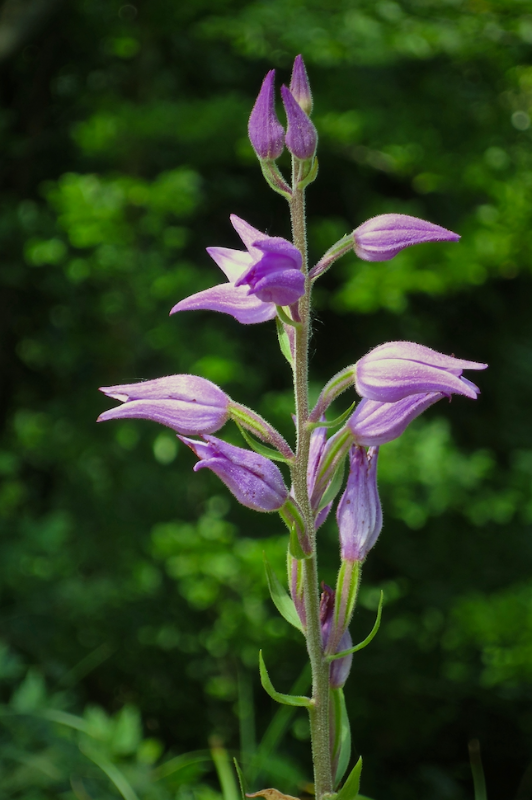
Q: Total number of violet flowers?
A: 12